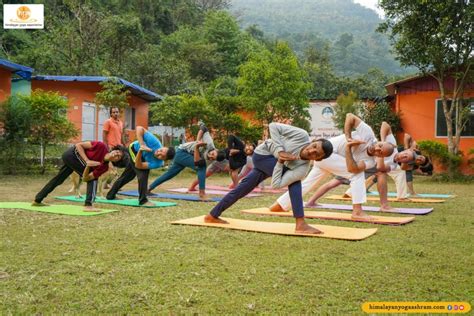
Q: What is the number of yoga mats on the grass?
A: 10